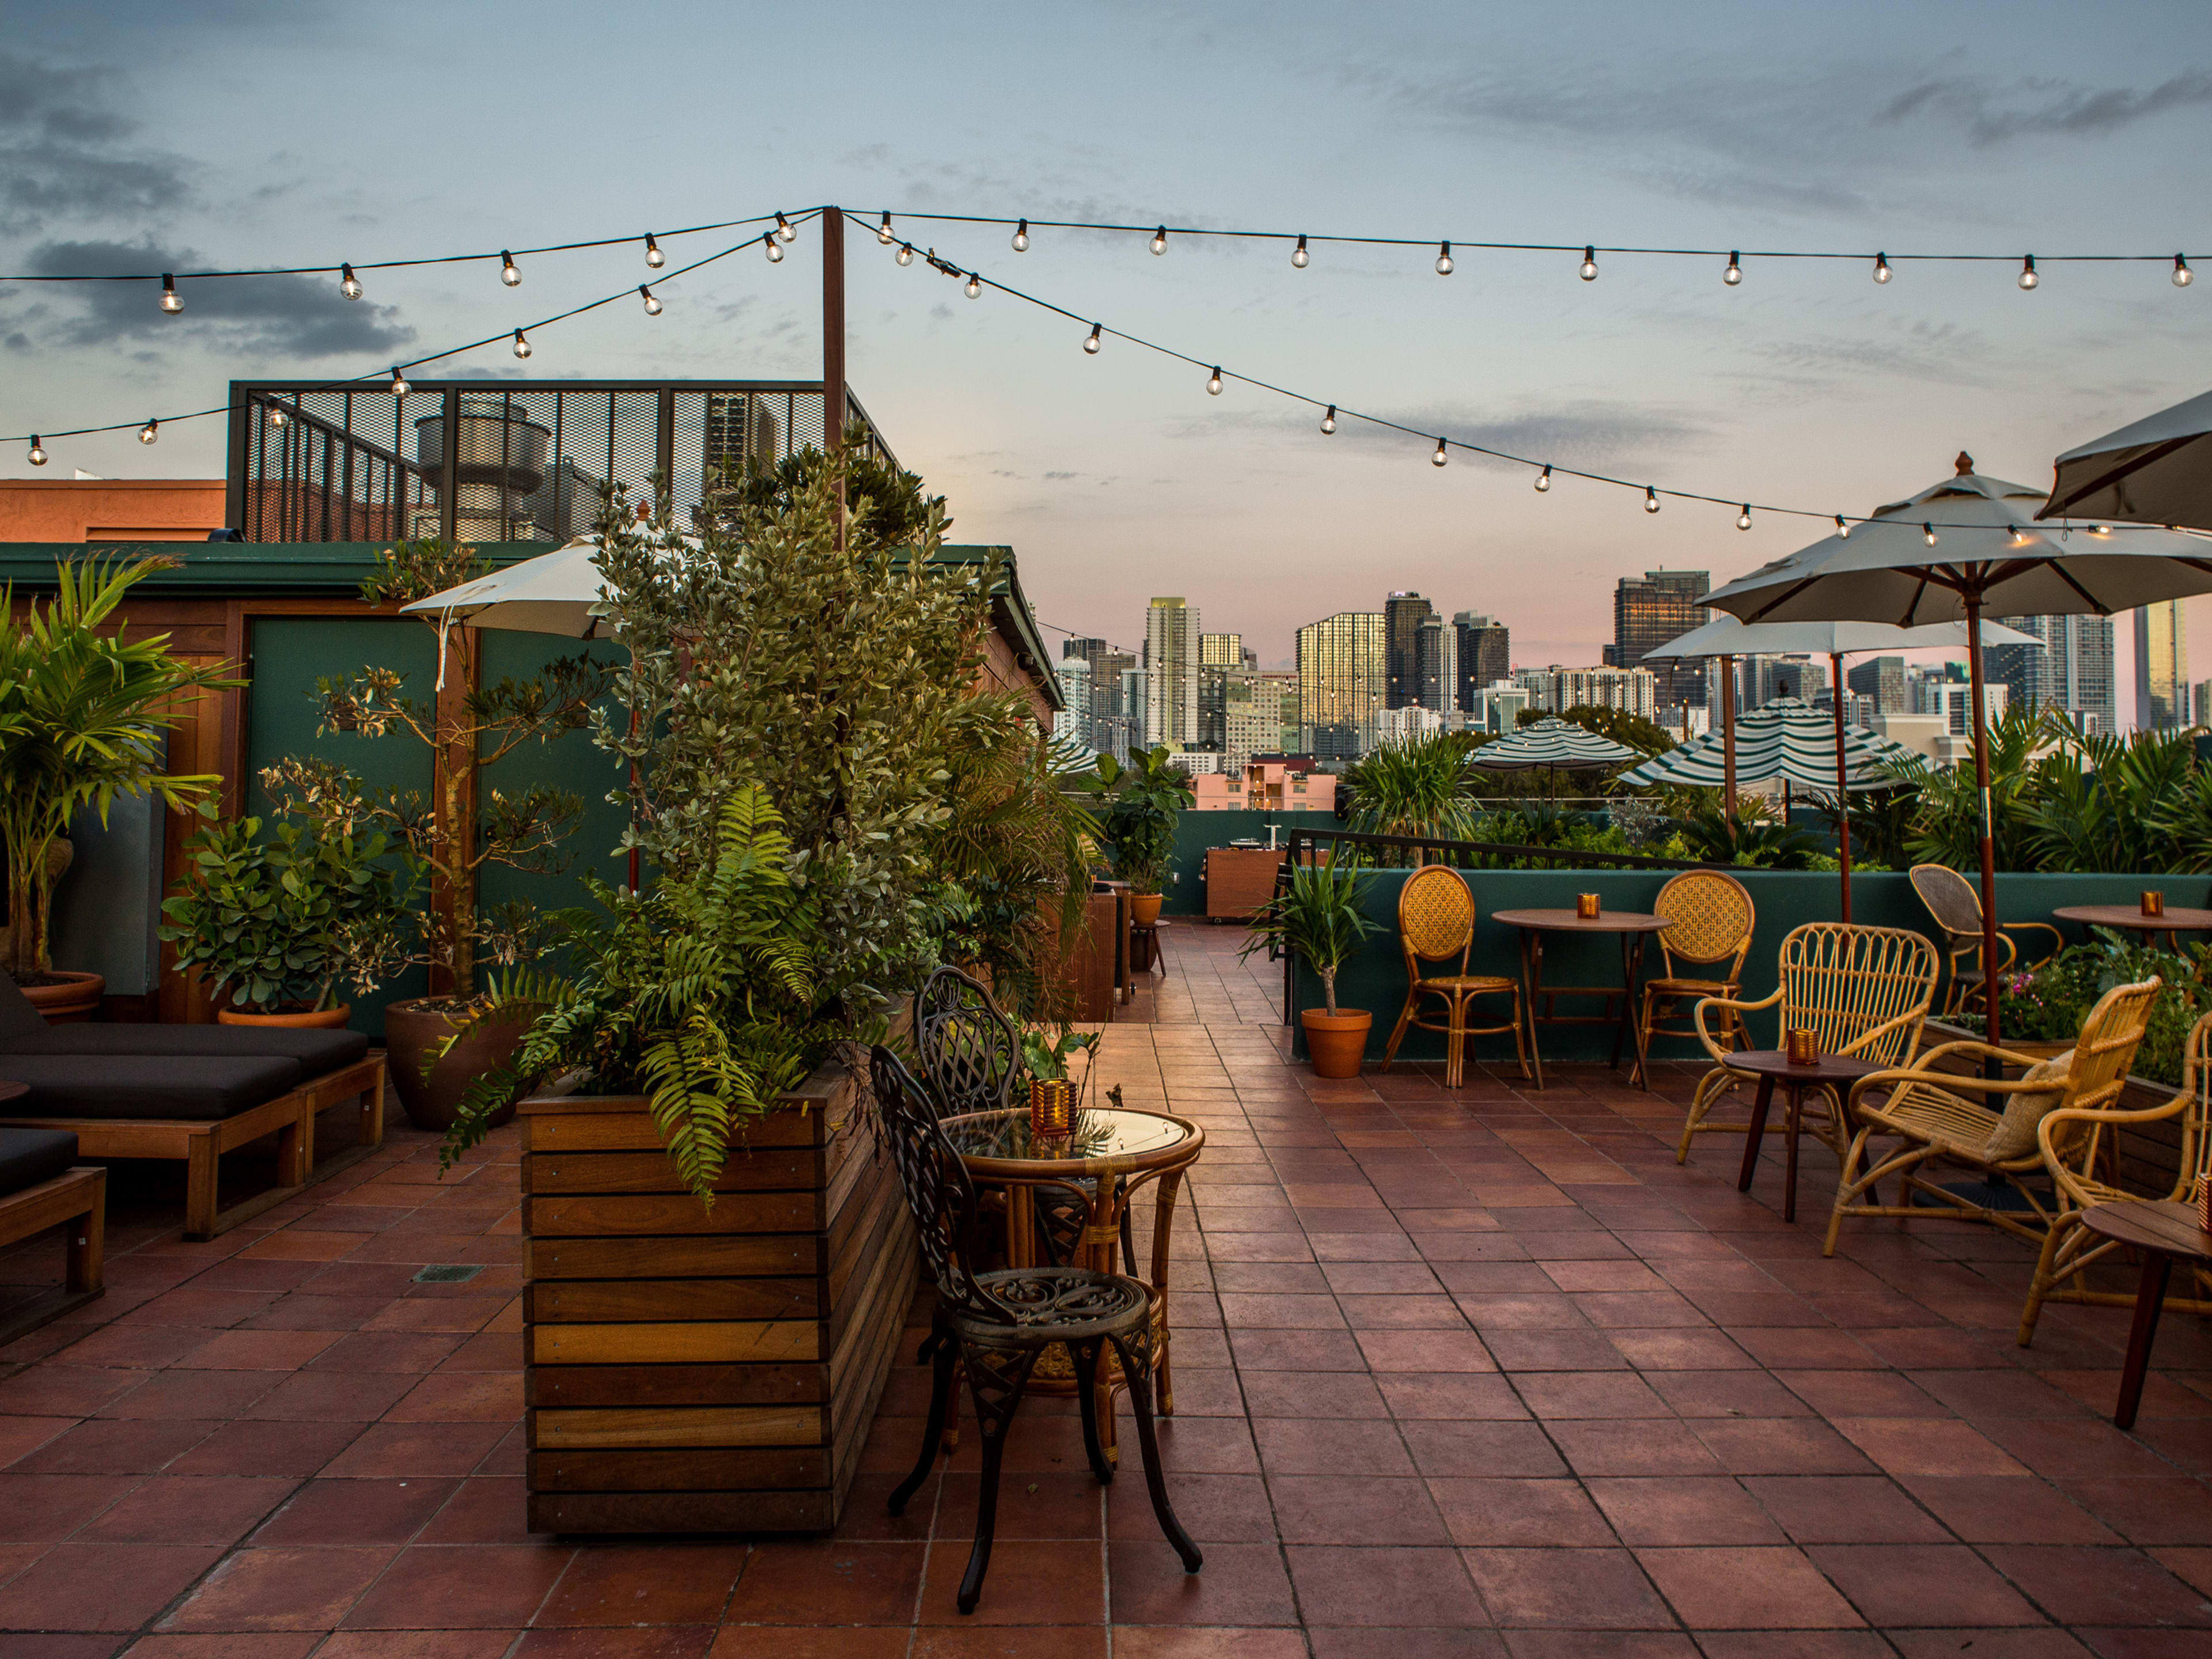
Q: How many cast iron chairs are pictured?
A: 2